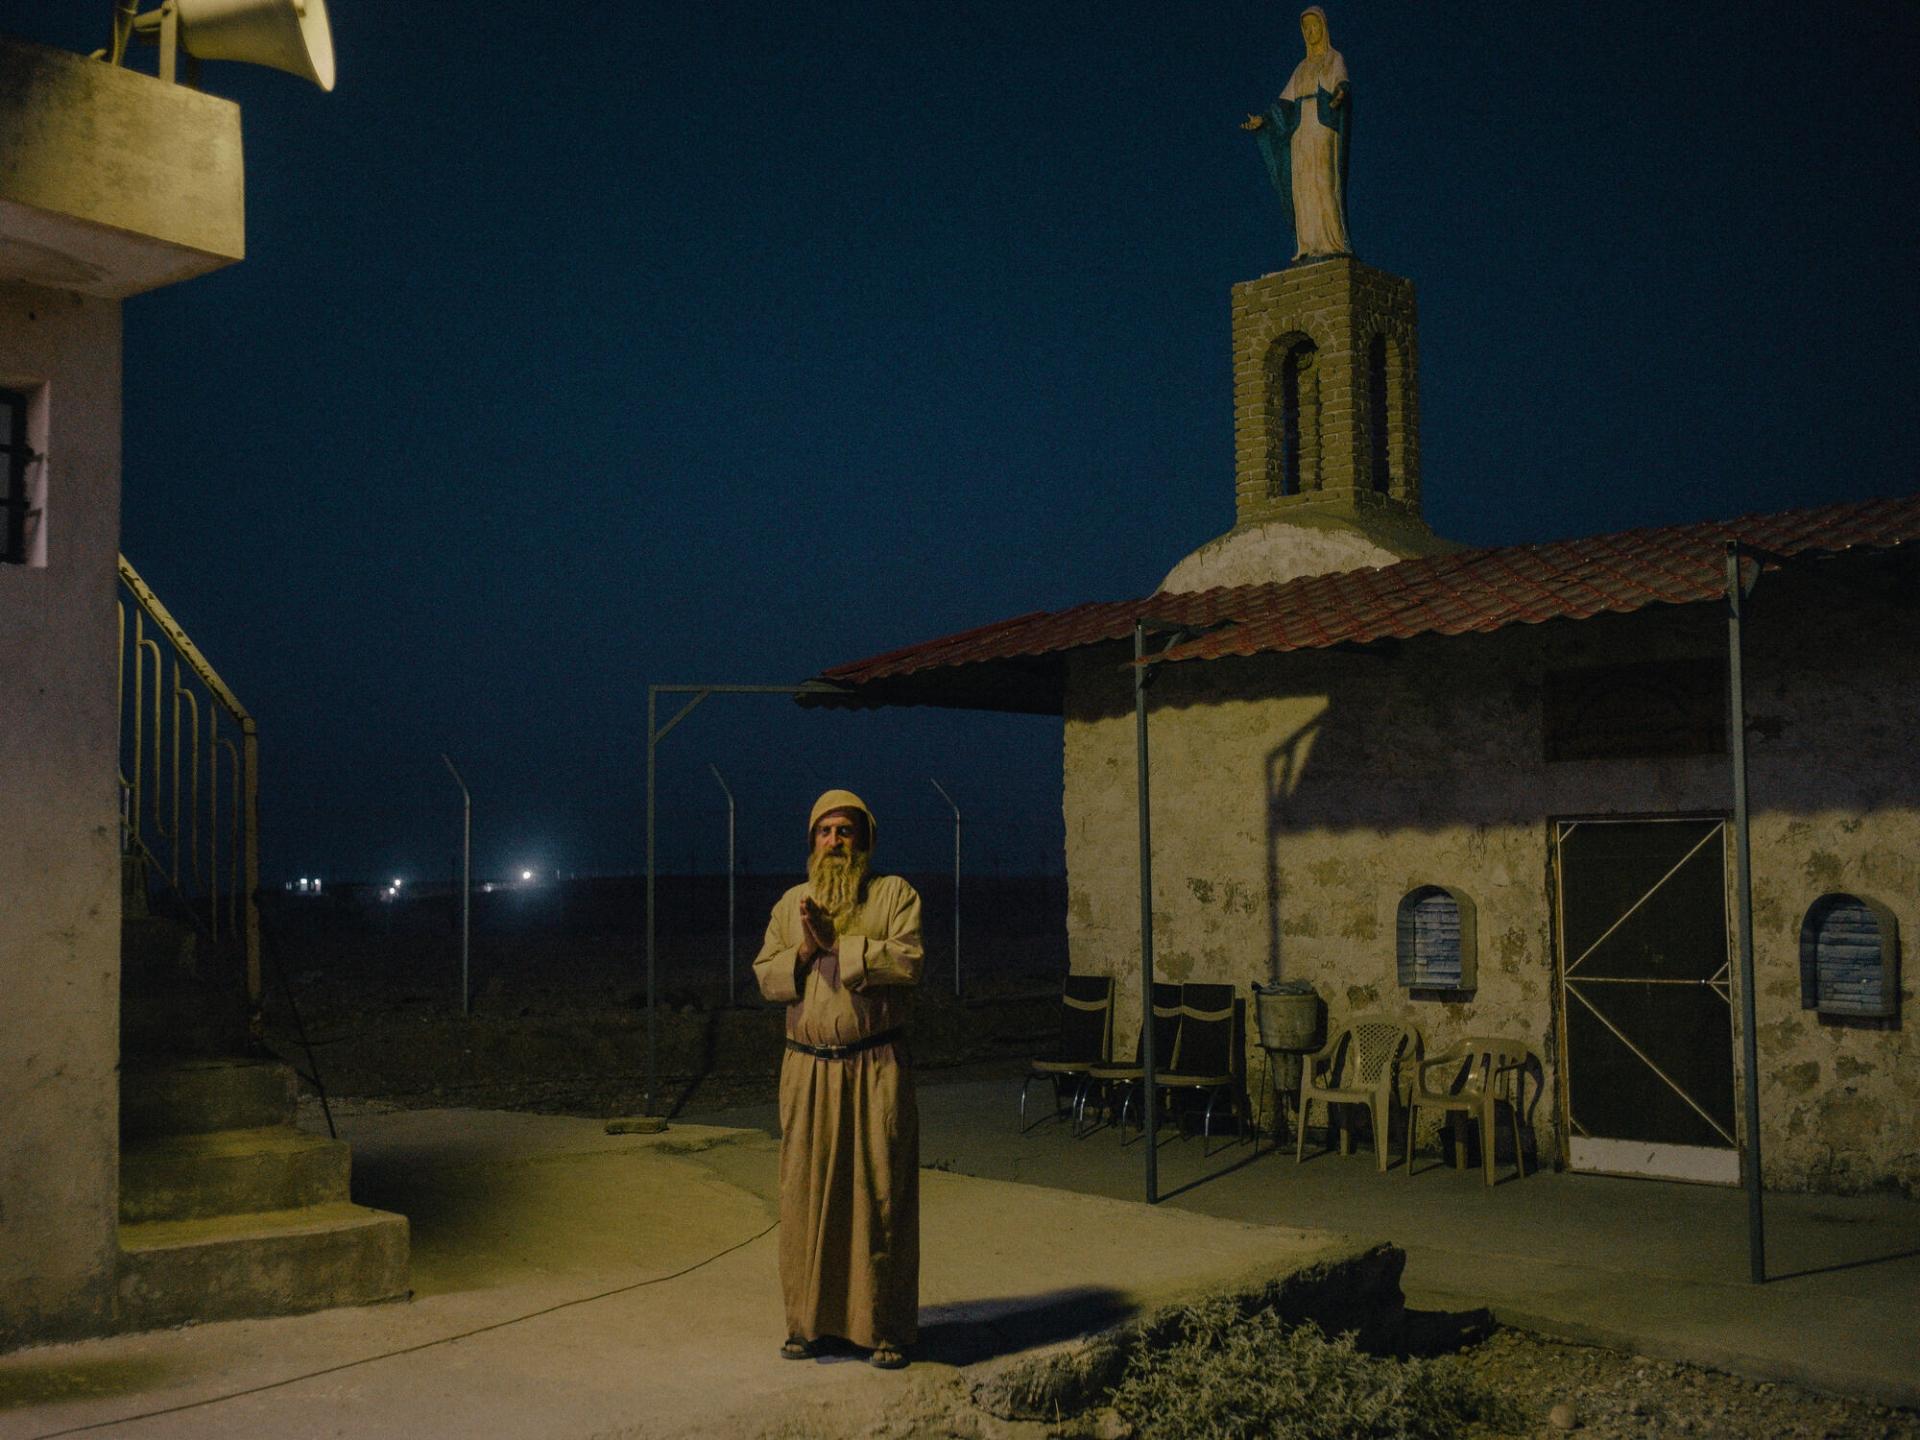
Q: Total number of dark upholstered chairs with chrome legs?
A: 3